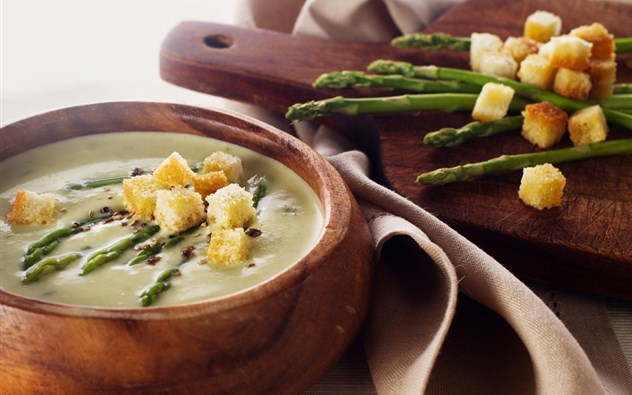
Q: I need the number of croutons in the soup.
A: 8